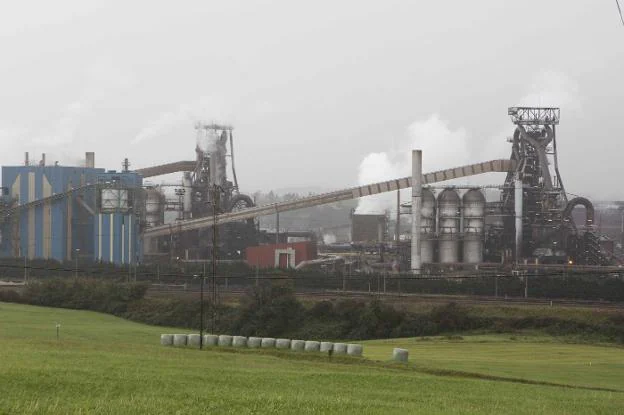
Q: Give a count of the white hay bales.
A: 15